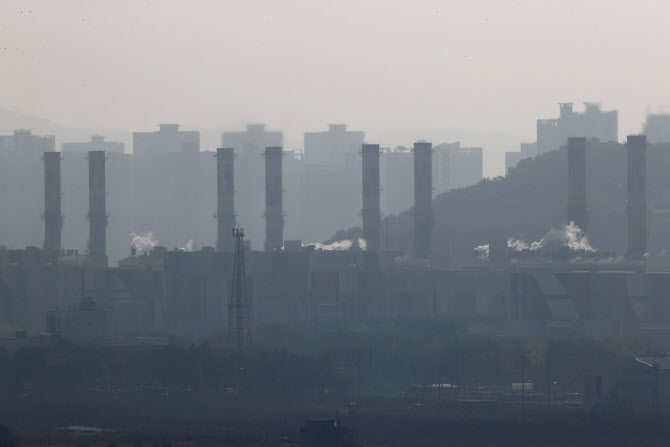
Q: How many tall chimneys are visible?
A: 8